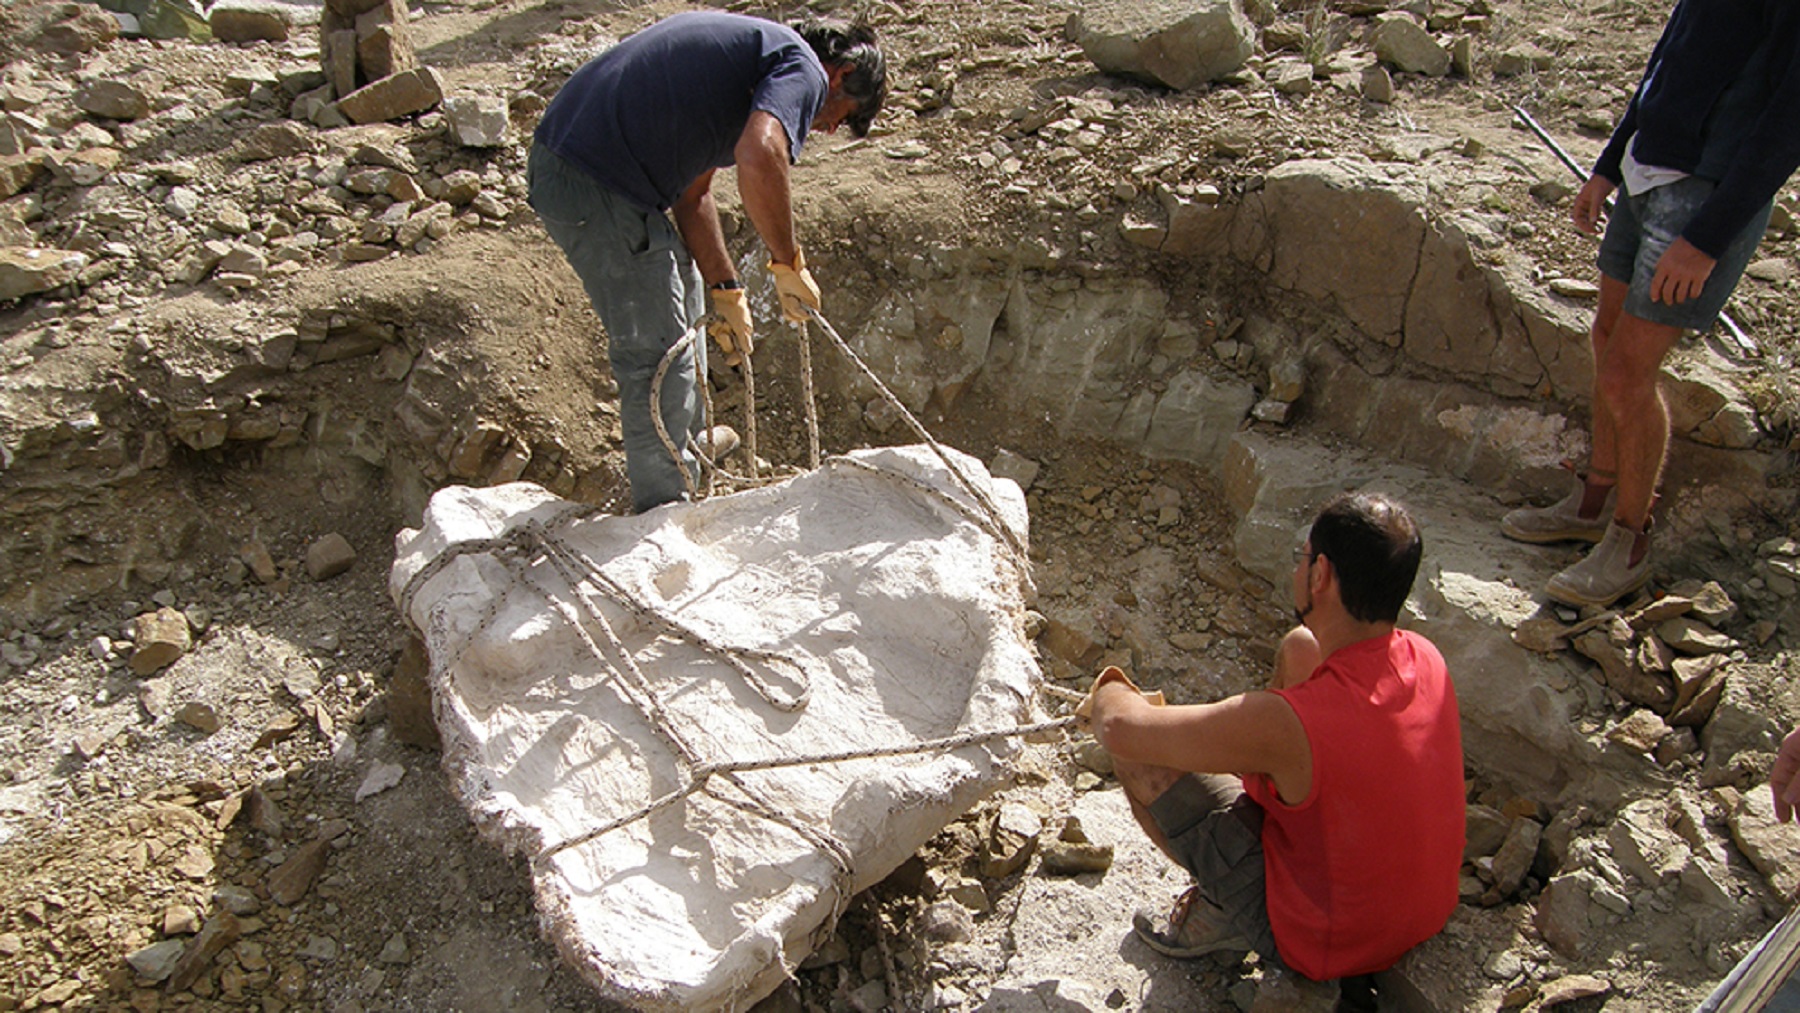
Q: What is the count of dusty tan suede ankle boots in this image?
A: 2